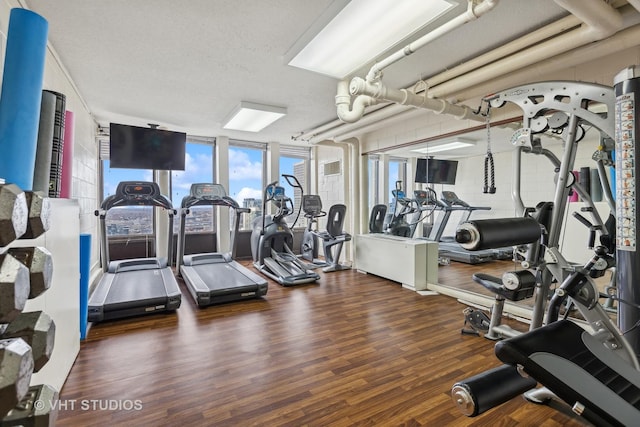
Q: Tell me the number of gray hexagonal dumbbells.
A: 7